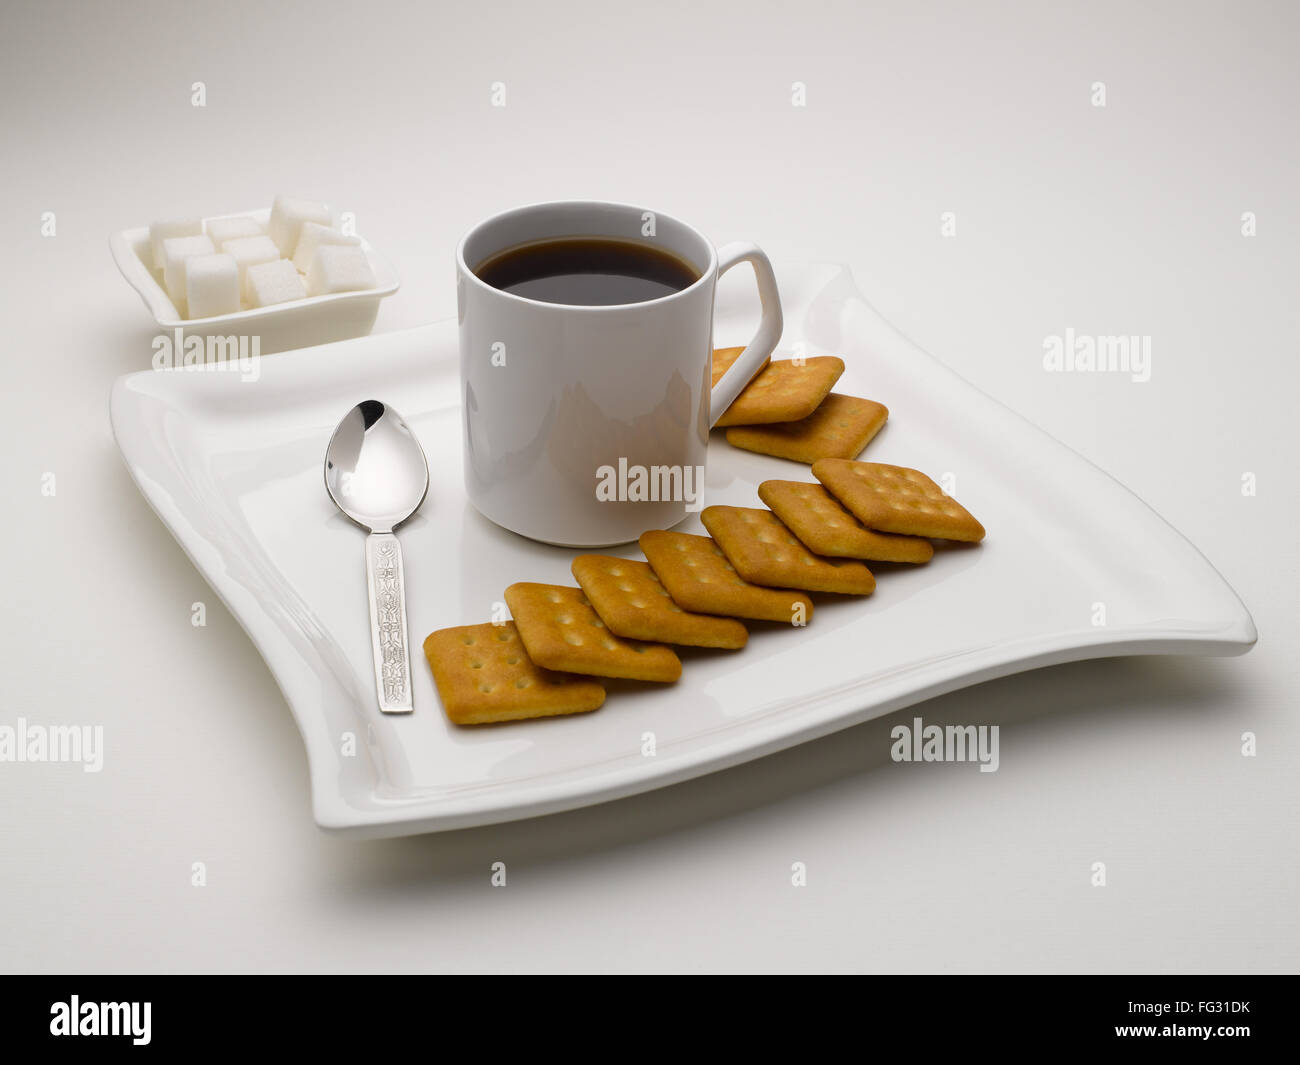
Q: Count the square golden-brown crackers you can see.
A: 10